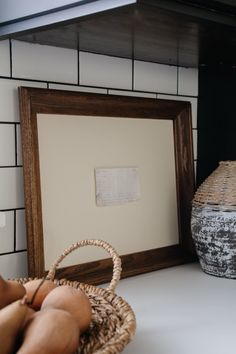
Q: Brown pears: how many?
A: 5